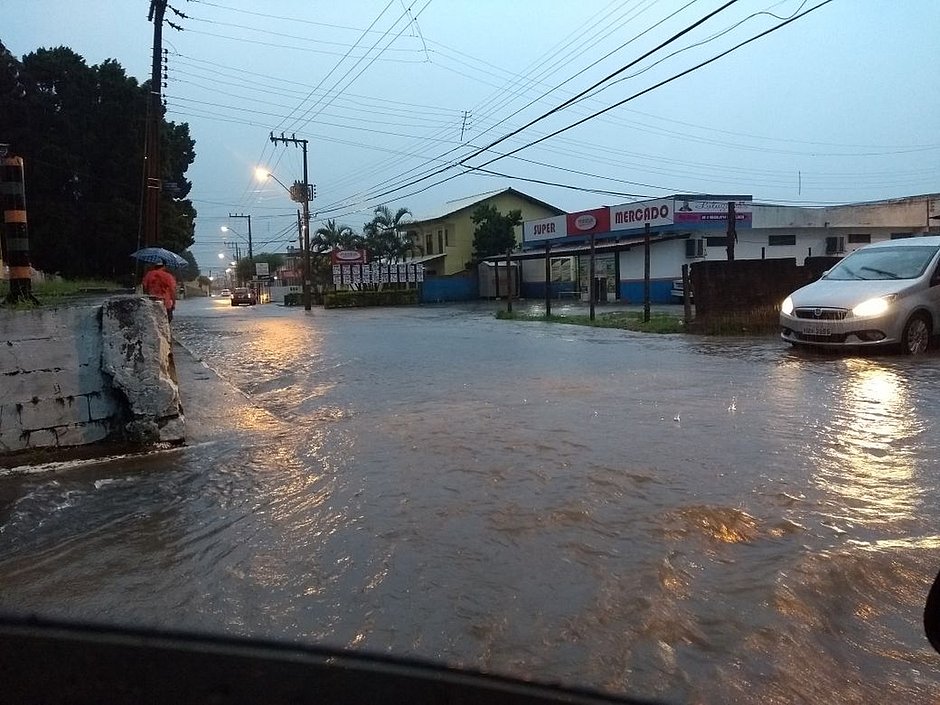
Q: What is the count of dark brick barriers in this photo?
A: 1